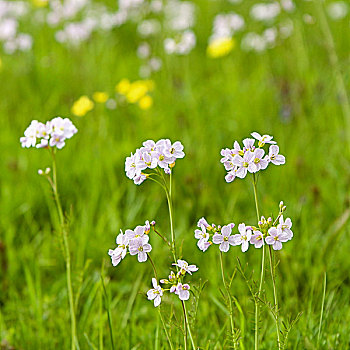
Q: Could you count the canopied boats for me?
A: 0